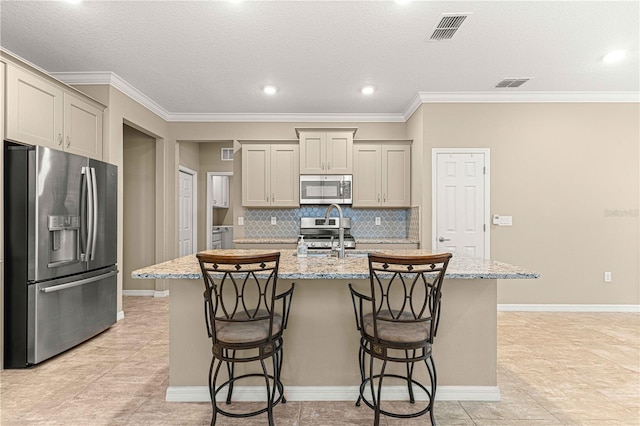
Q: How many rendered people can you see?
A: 0